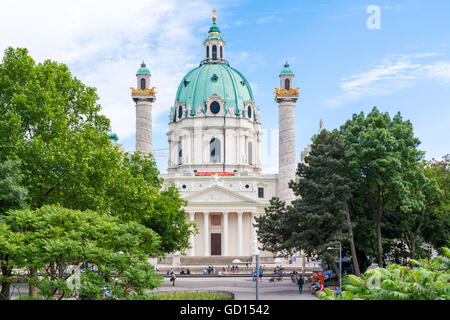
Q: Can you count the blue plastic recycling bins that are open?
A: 0